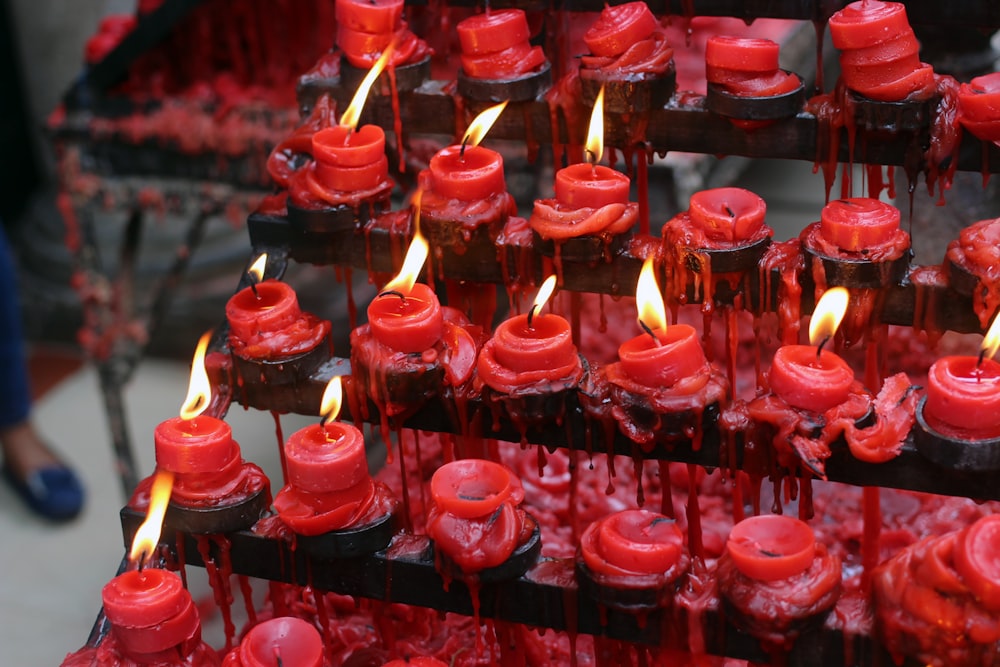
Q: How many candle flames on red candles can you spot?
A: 12